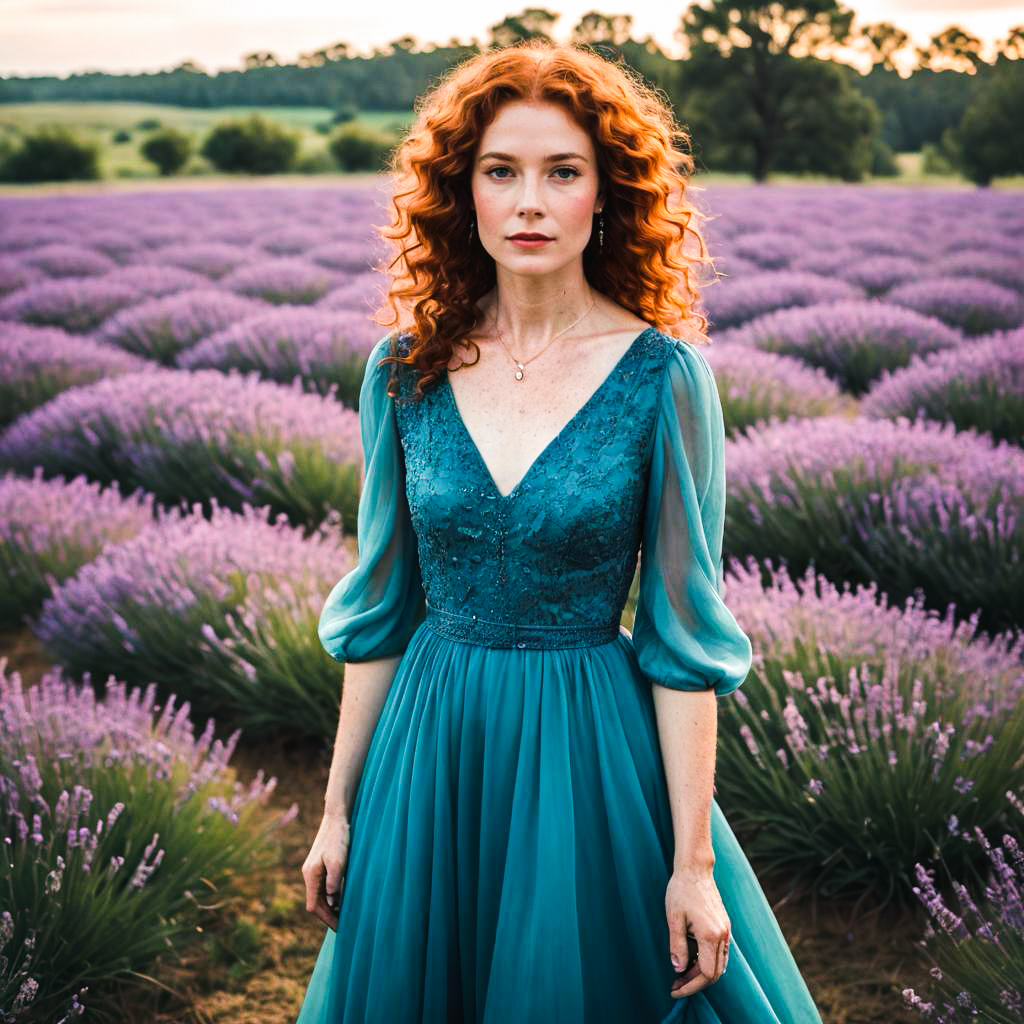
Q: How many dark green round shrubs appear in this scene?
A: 4